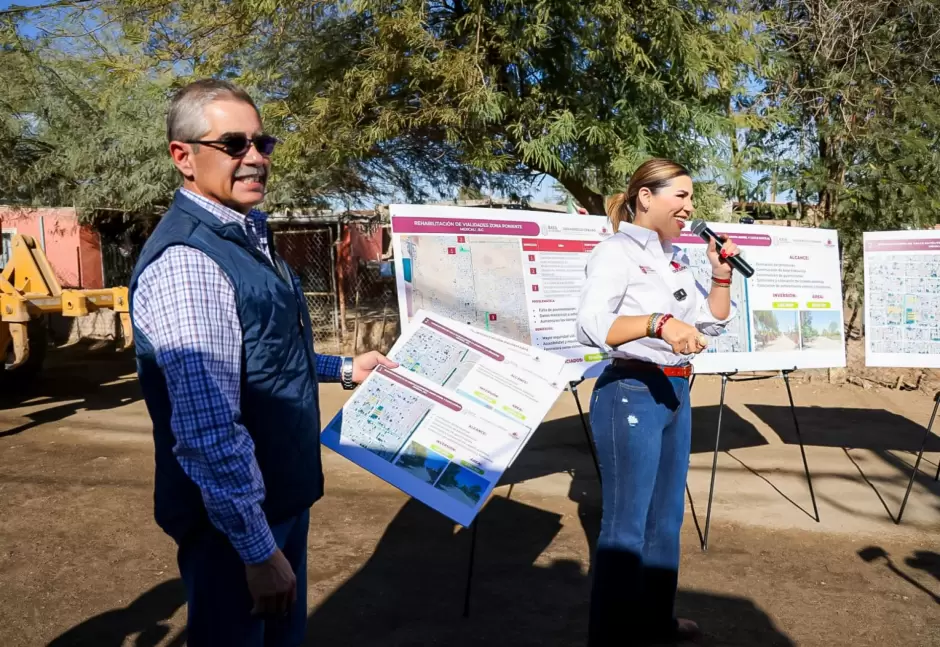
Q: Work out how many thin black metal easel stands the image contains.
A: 3